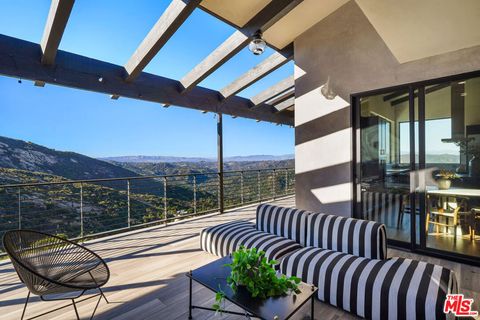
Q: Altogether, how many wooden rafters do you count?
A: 6